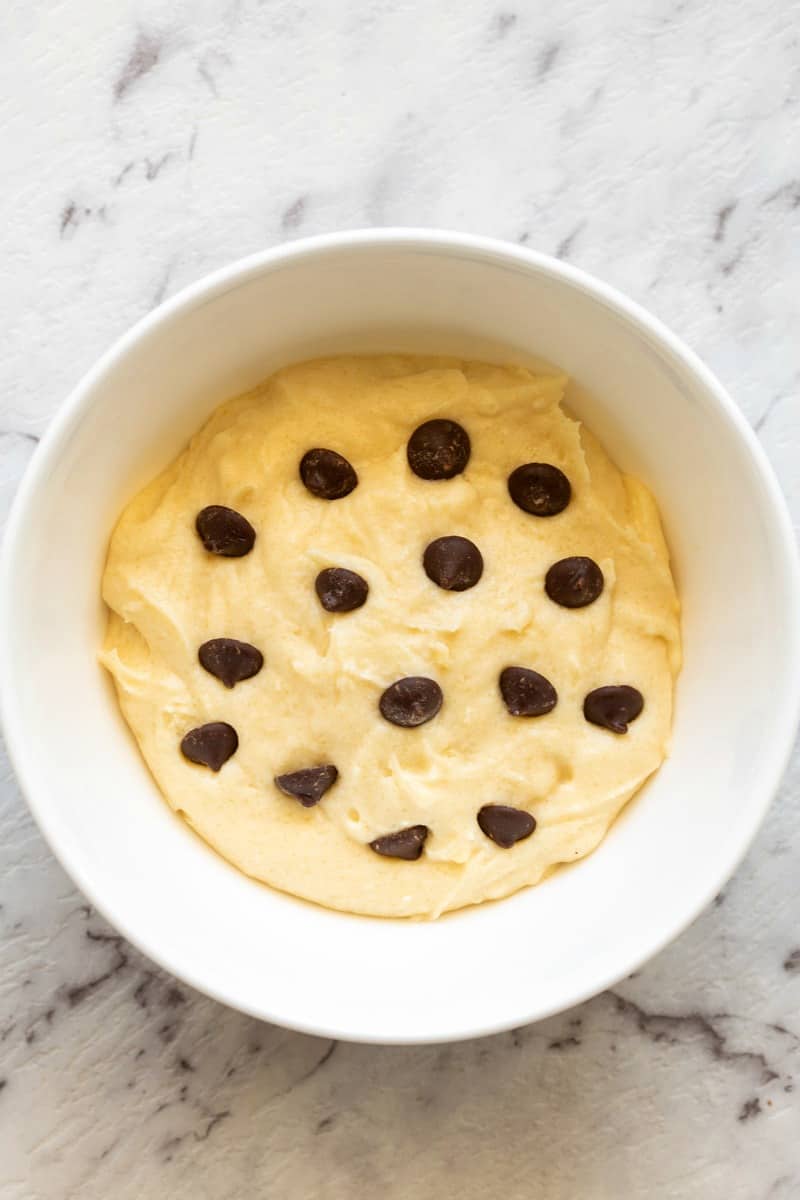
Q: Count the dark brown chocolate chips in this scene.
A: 15